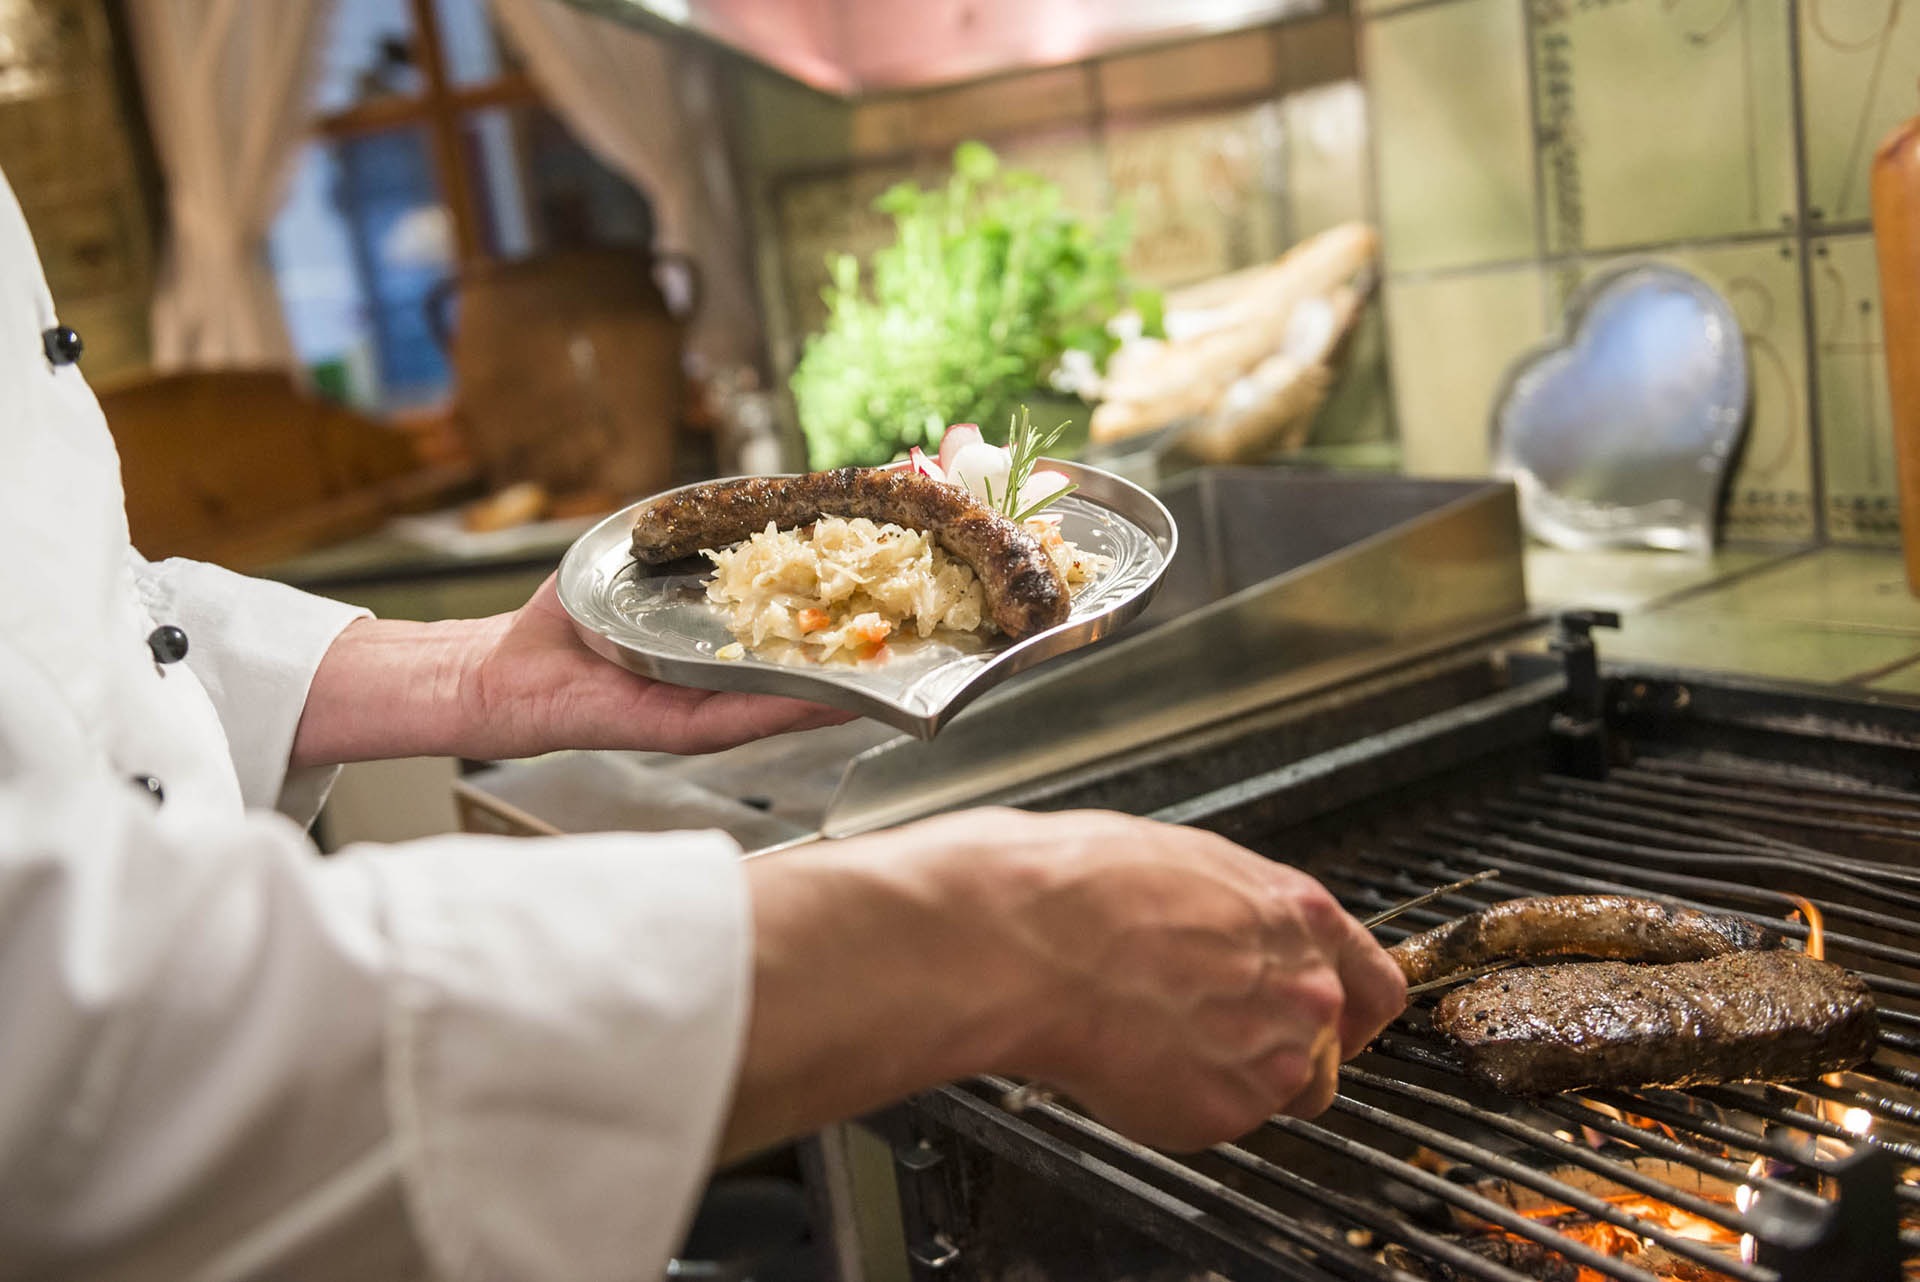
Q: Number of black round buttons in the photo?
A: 3